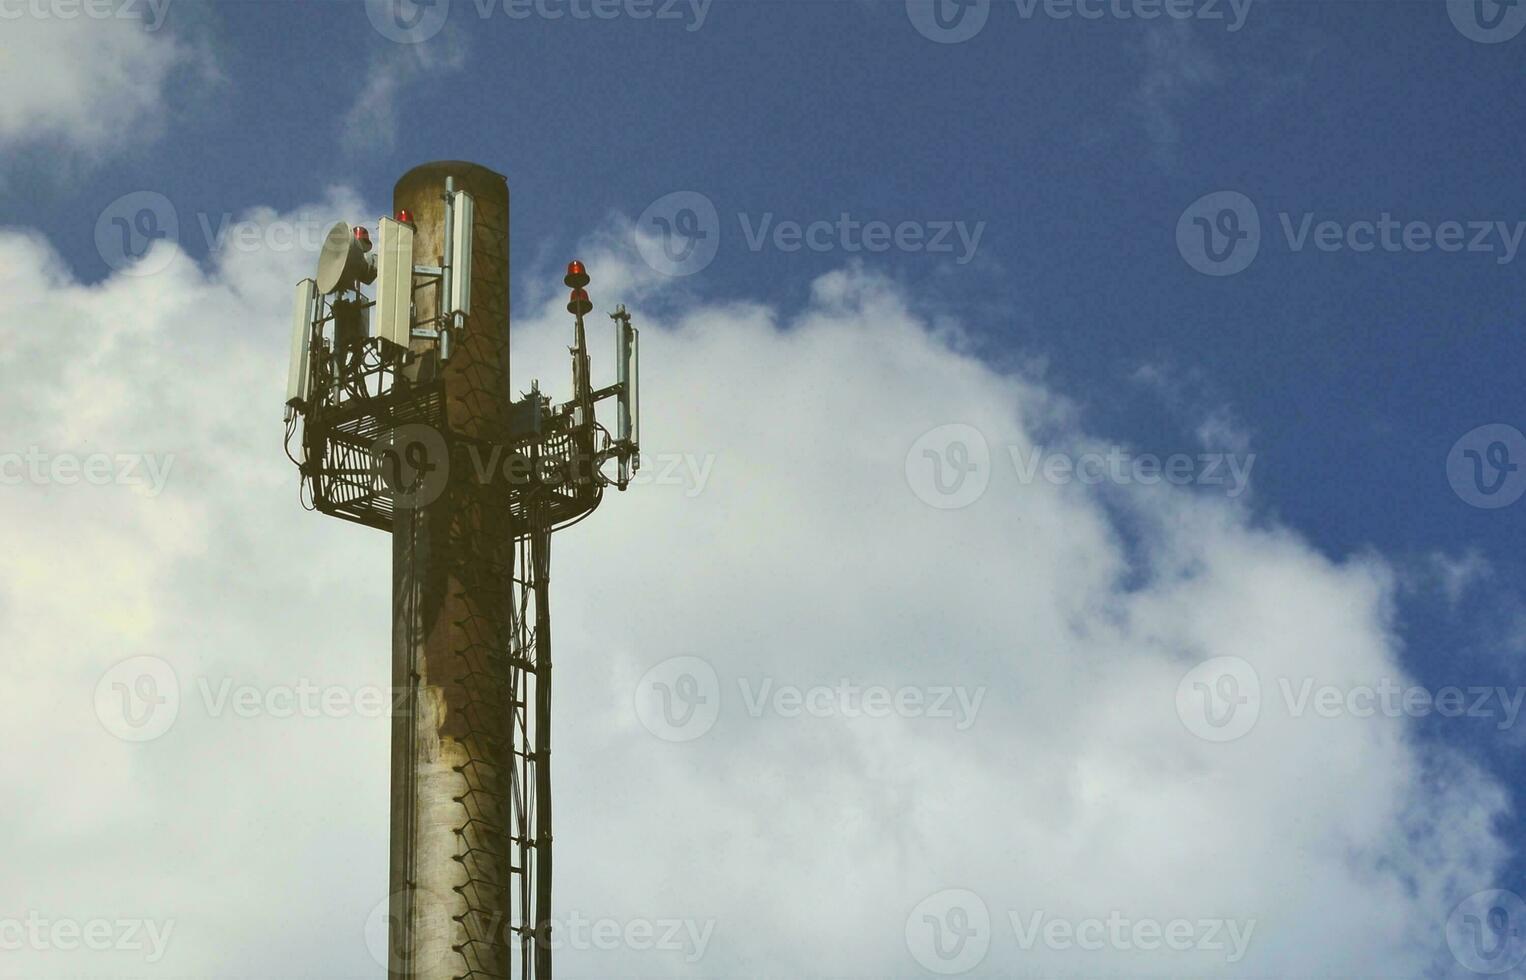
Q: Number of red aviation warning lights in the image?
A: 4